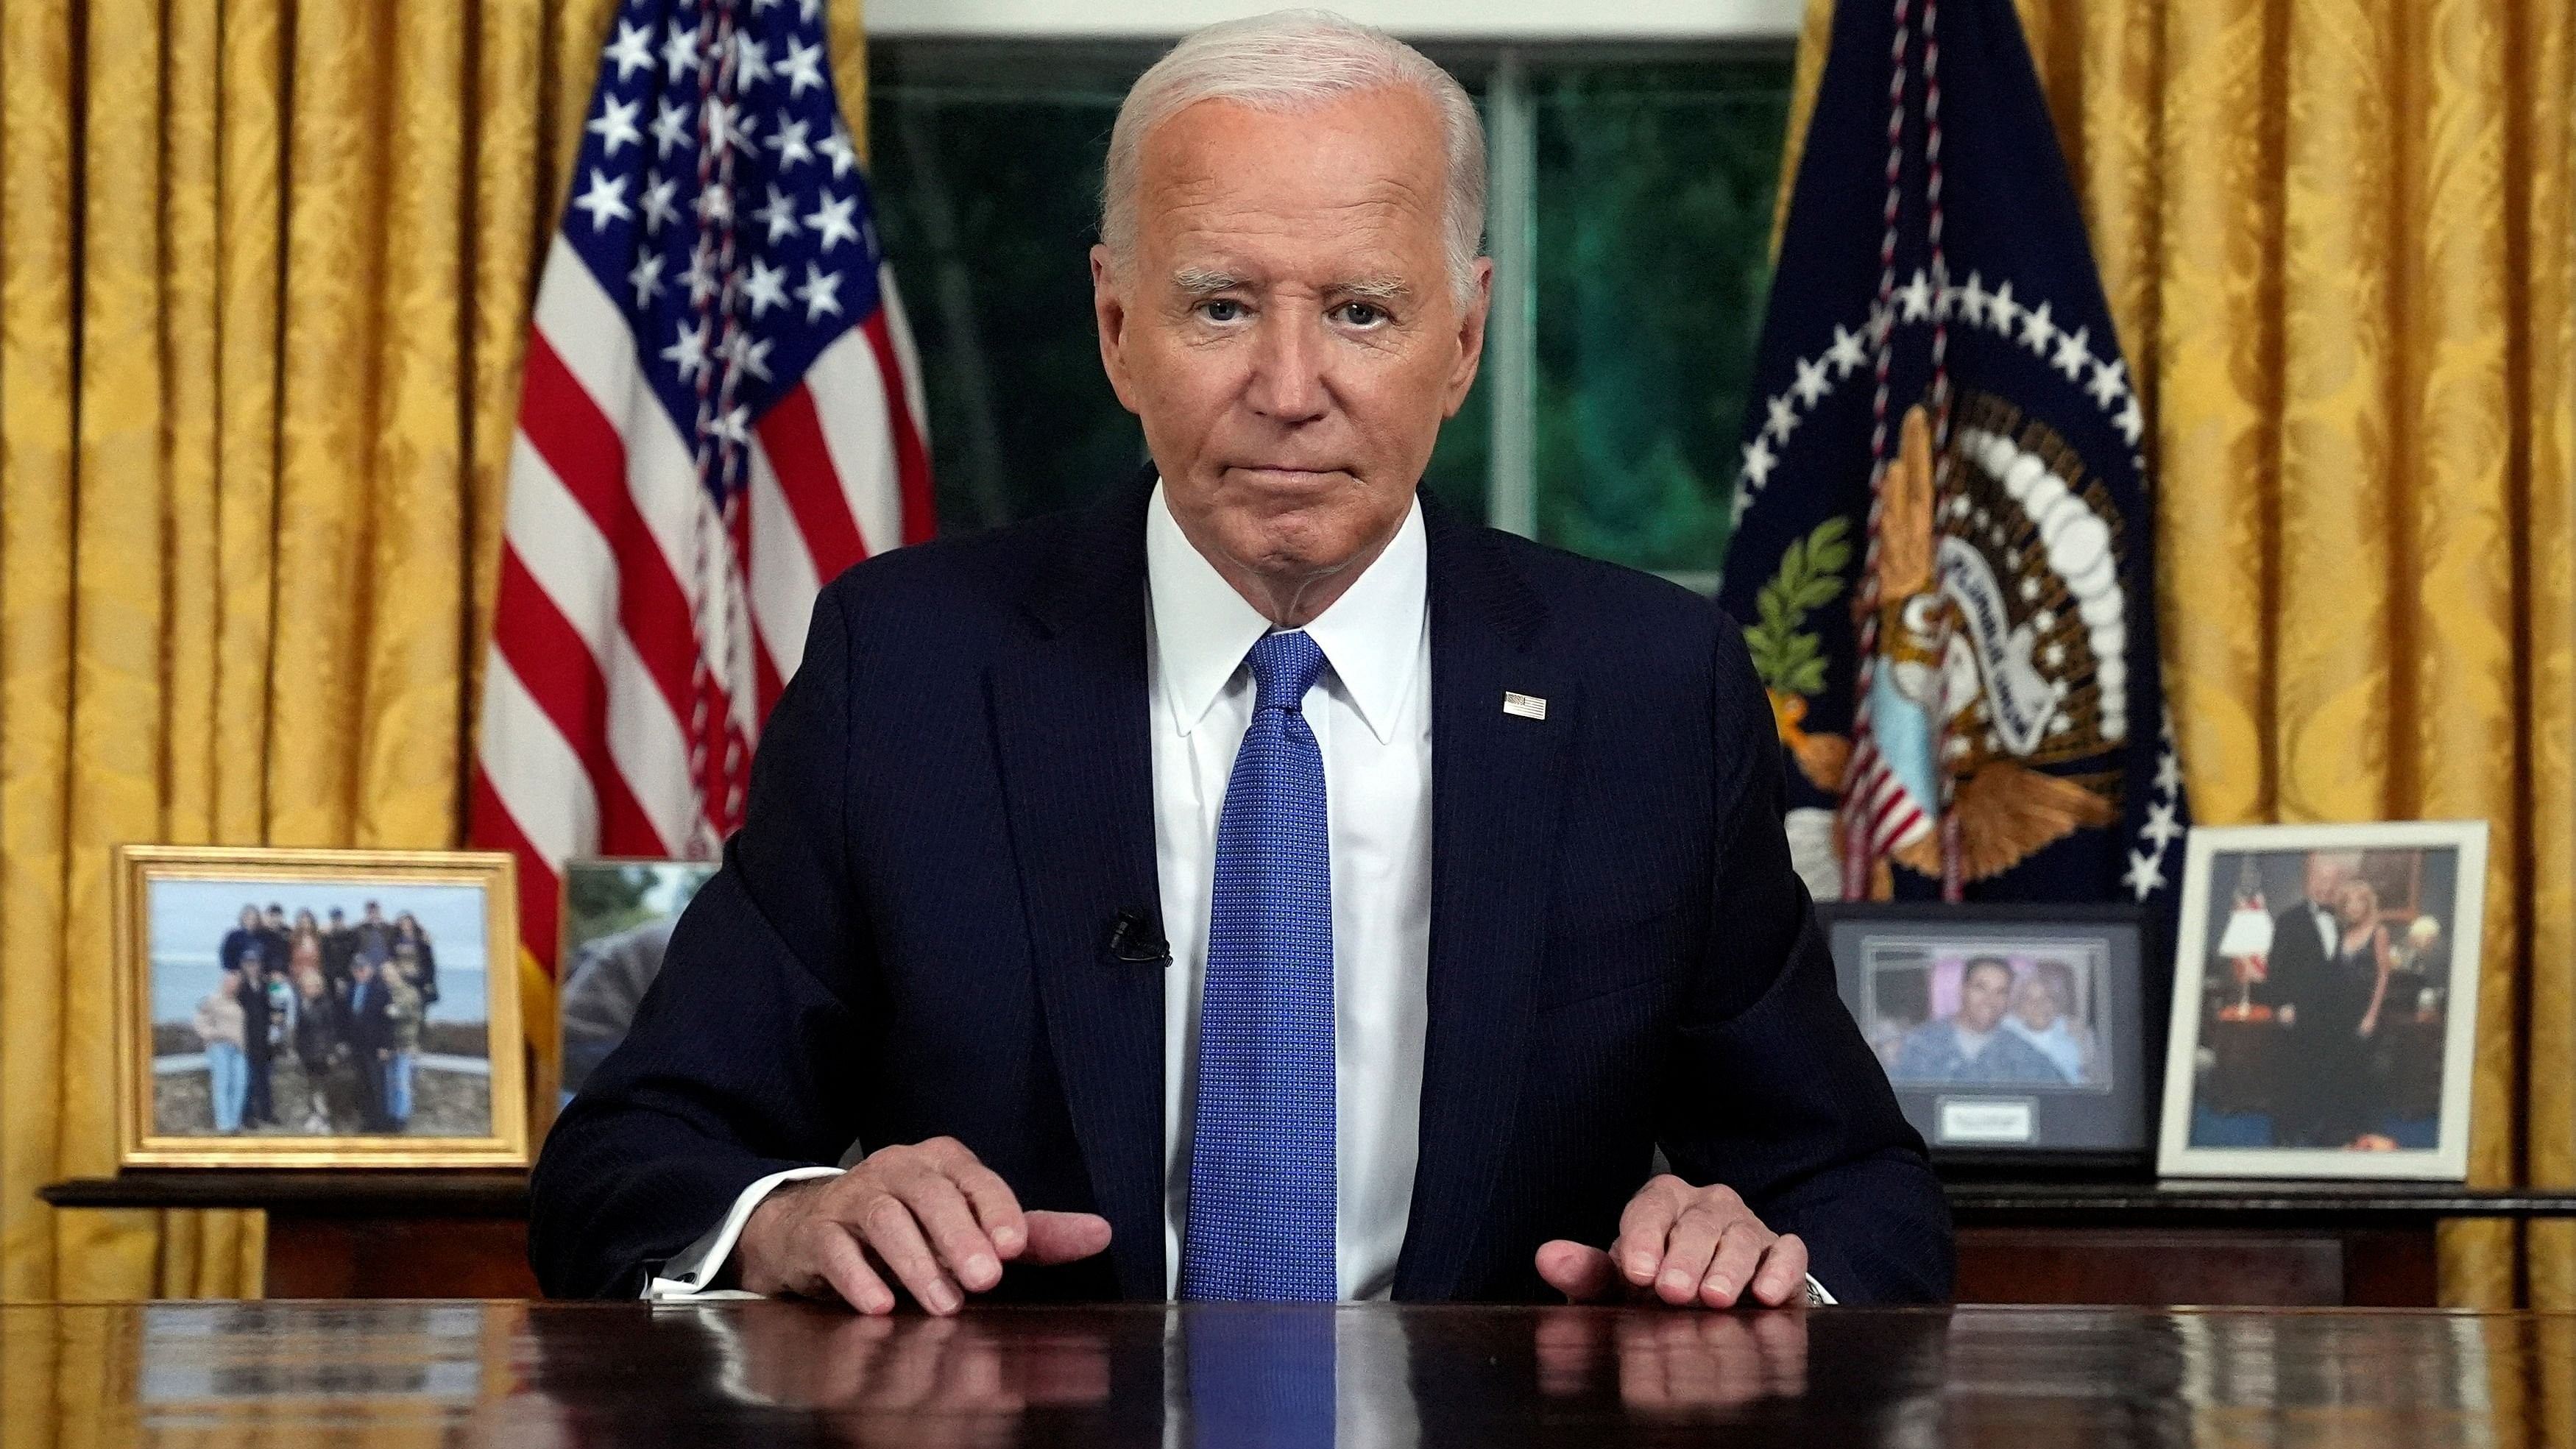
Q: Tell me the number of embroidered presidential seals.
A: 1